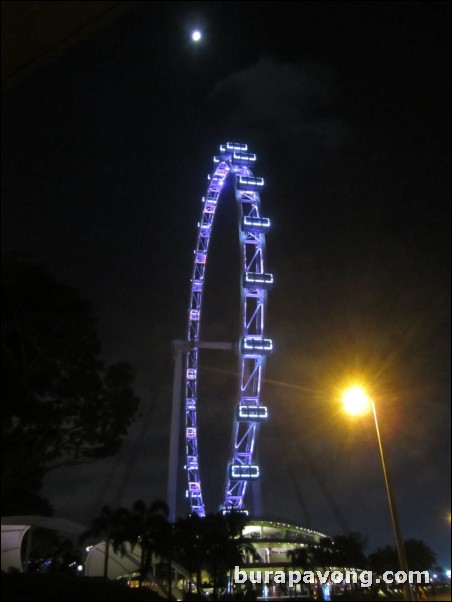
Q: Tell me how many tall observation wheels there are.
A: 1